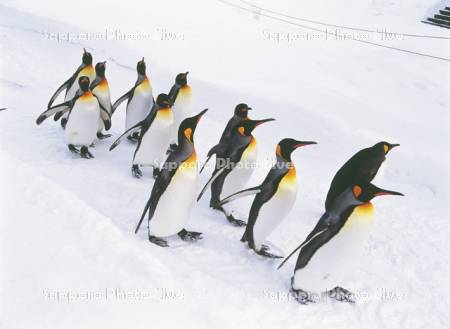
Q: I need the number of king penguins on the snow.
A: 12